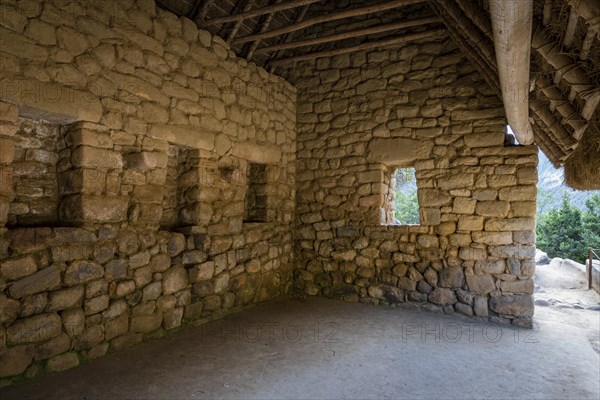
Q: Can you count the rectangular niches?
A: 3